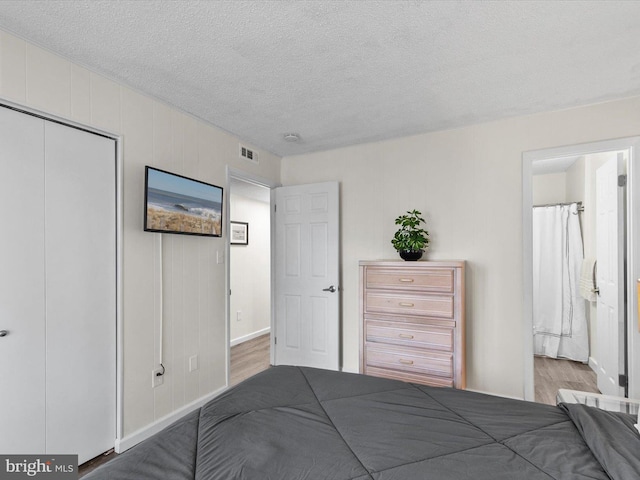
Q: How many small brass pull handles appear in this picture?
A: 4